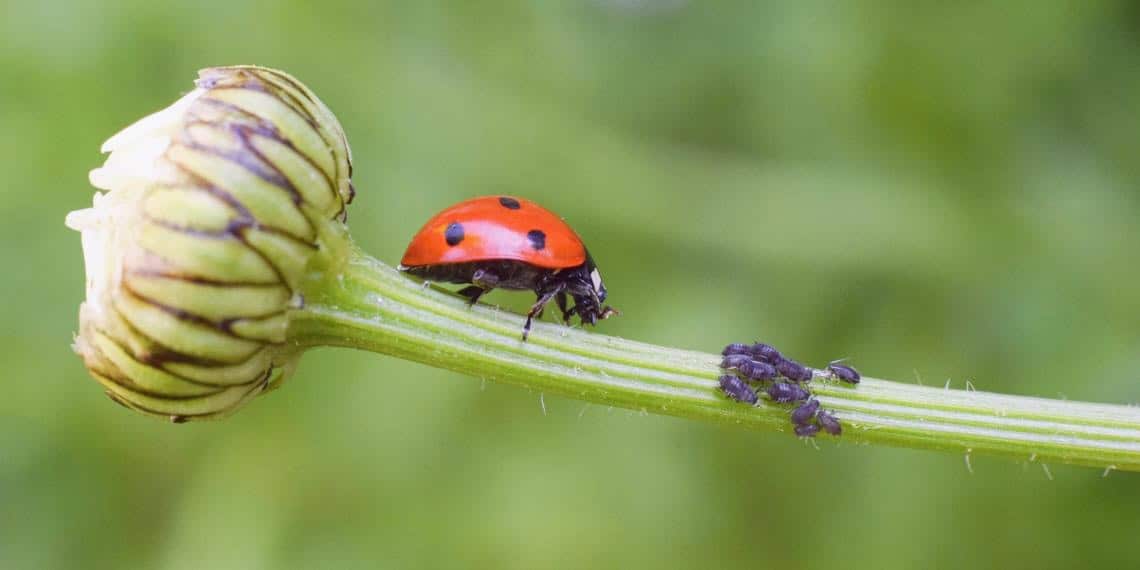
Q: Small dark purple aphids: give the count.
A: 11